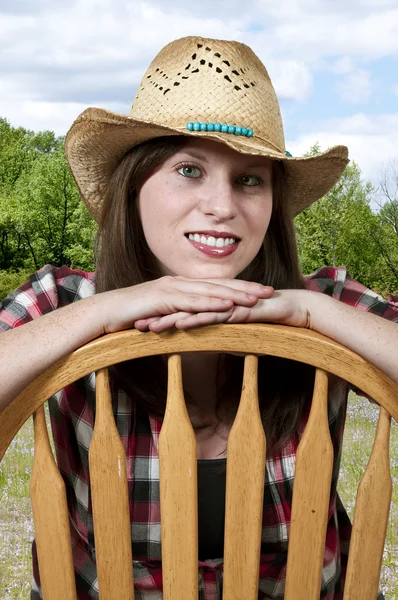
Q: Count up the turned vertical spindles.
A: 6